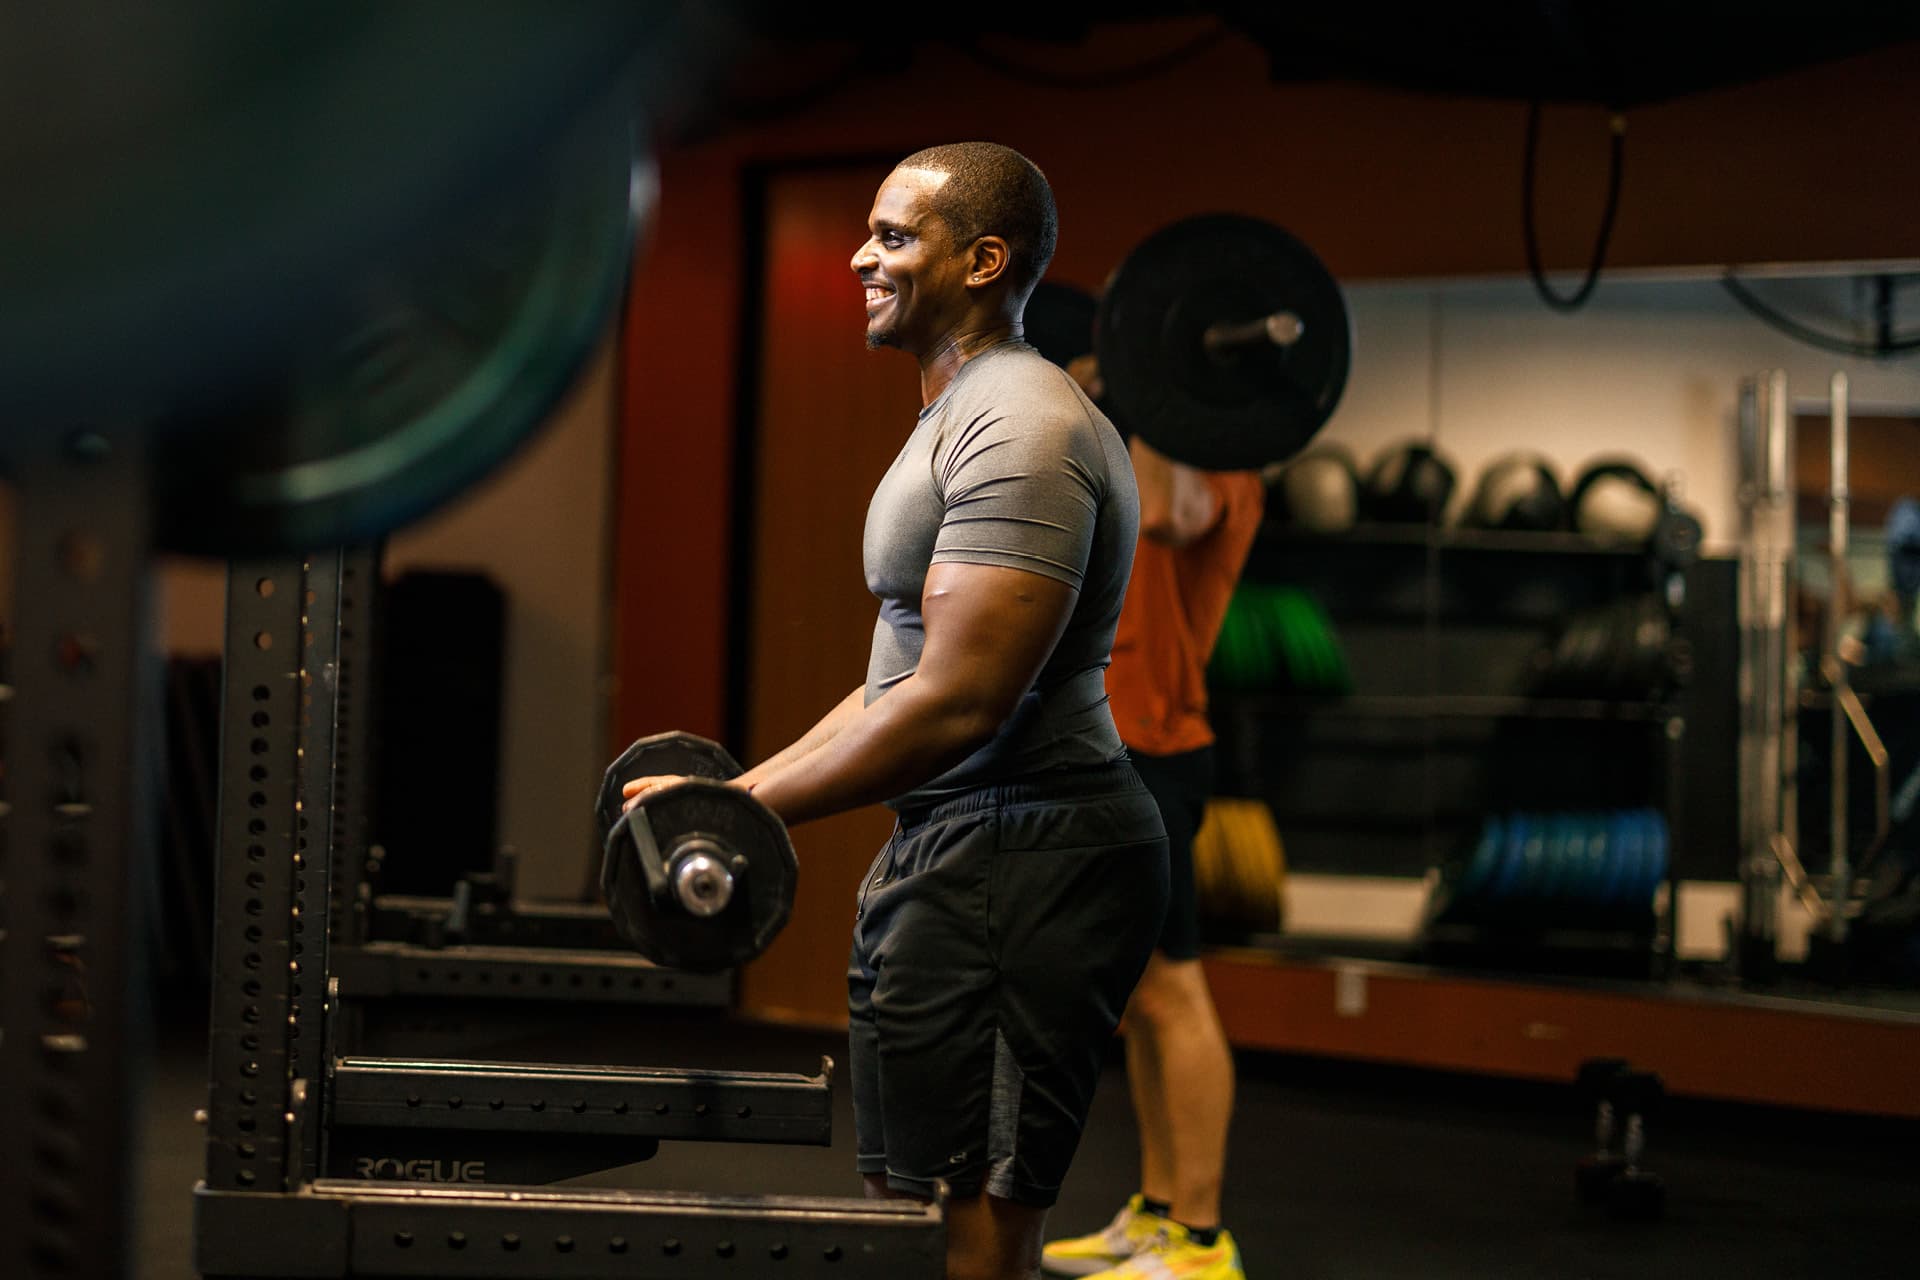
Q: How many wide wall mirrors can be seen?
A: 1